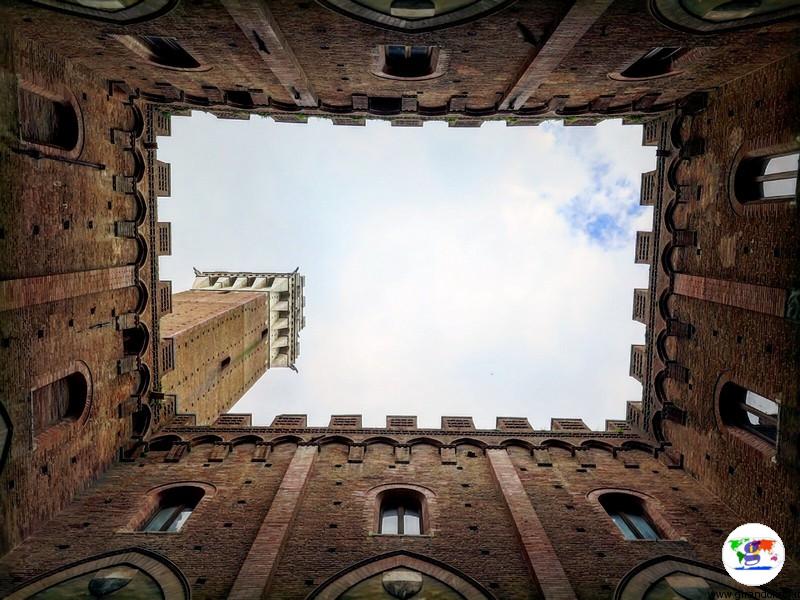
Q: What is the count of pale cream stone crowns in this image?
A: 1